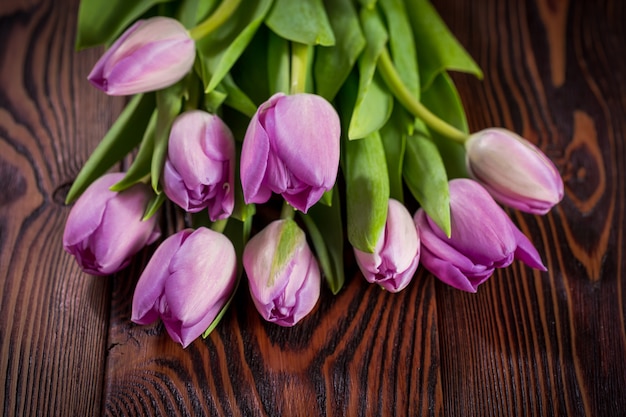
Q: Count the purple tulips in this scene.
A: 9